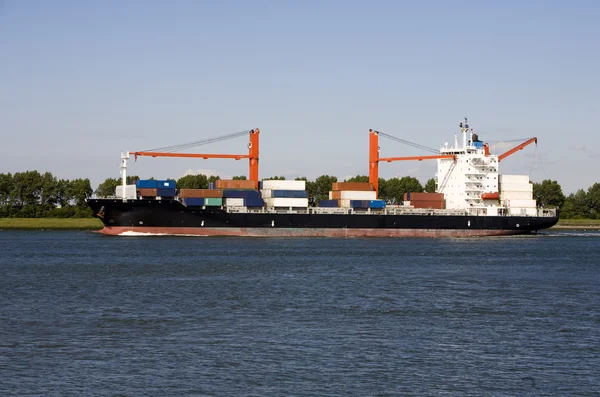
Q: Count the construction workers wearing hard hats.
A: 0